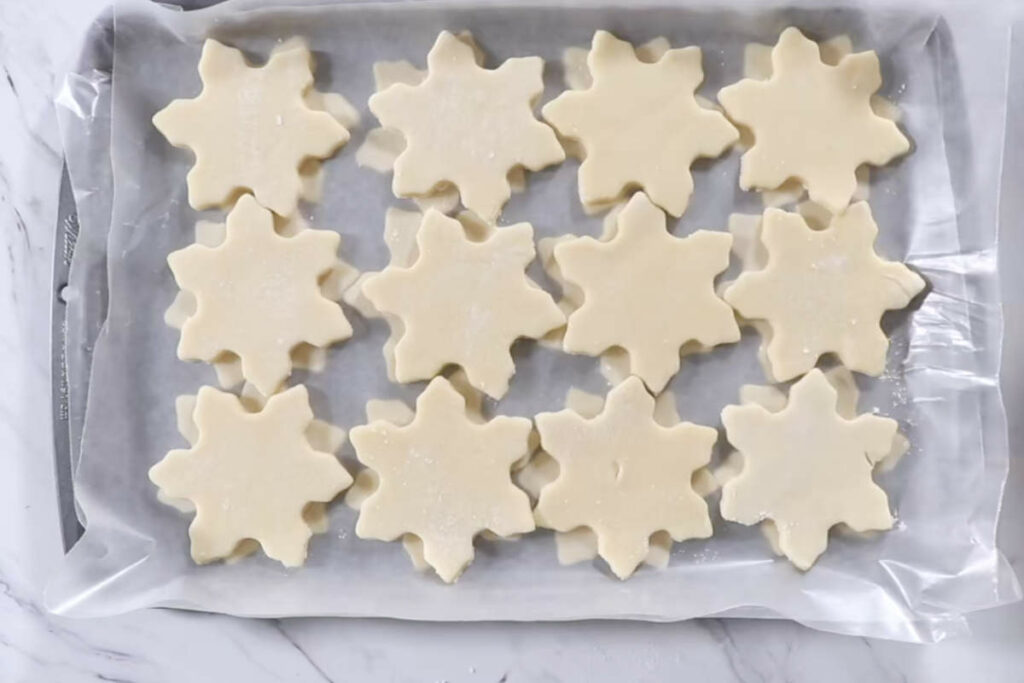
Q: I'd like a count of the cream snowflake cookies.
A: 12